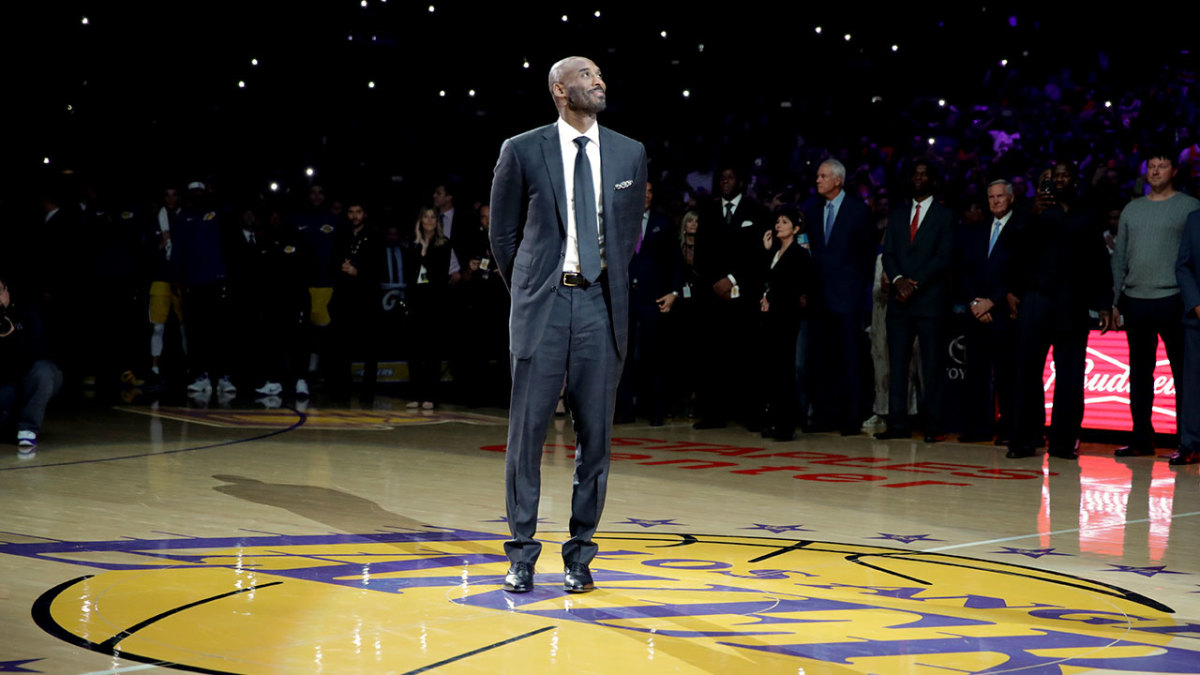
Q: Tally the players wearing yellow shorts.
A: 2